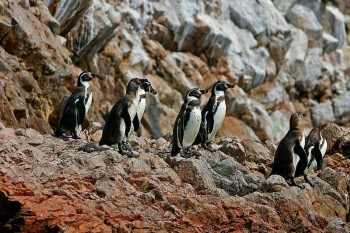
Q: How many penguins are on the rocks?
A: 7